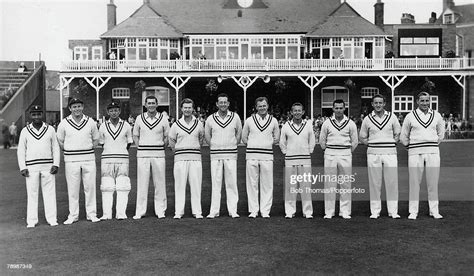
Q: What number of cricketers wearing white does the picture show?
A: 11